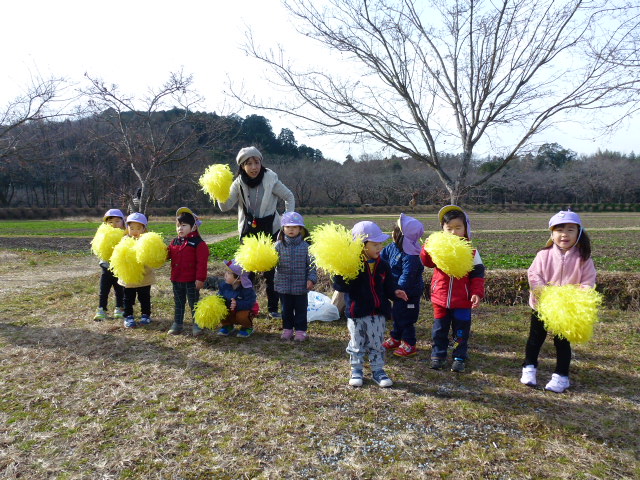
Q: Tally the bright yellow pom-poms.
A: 9